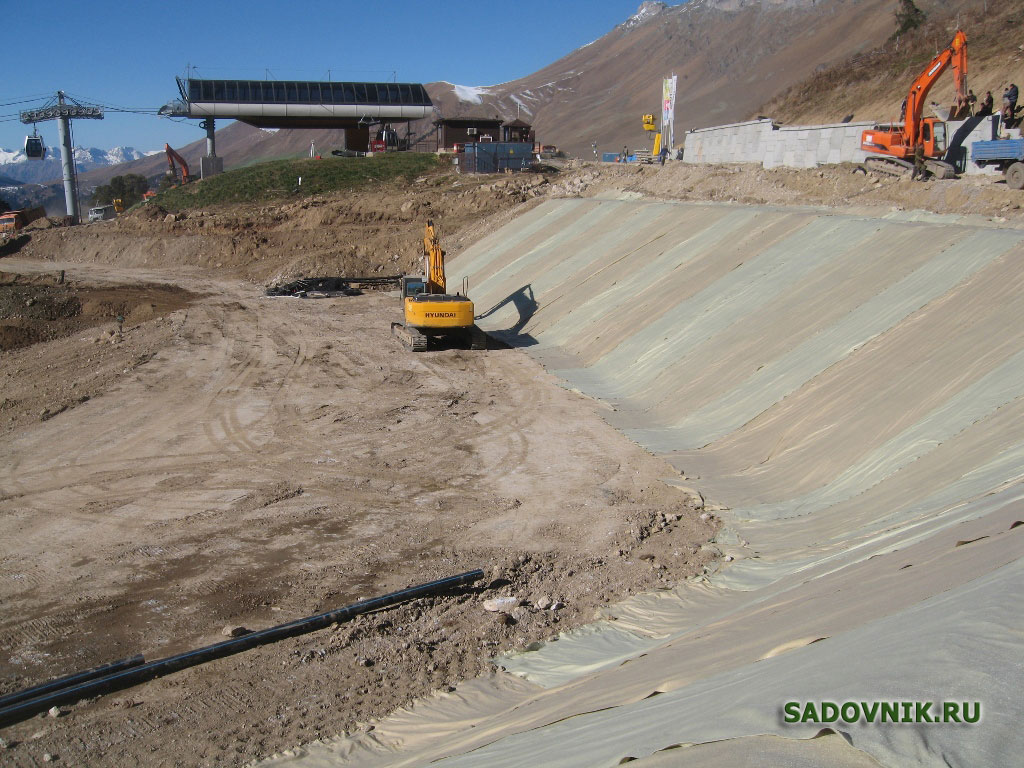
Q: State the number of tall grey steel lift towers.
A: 1